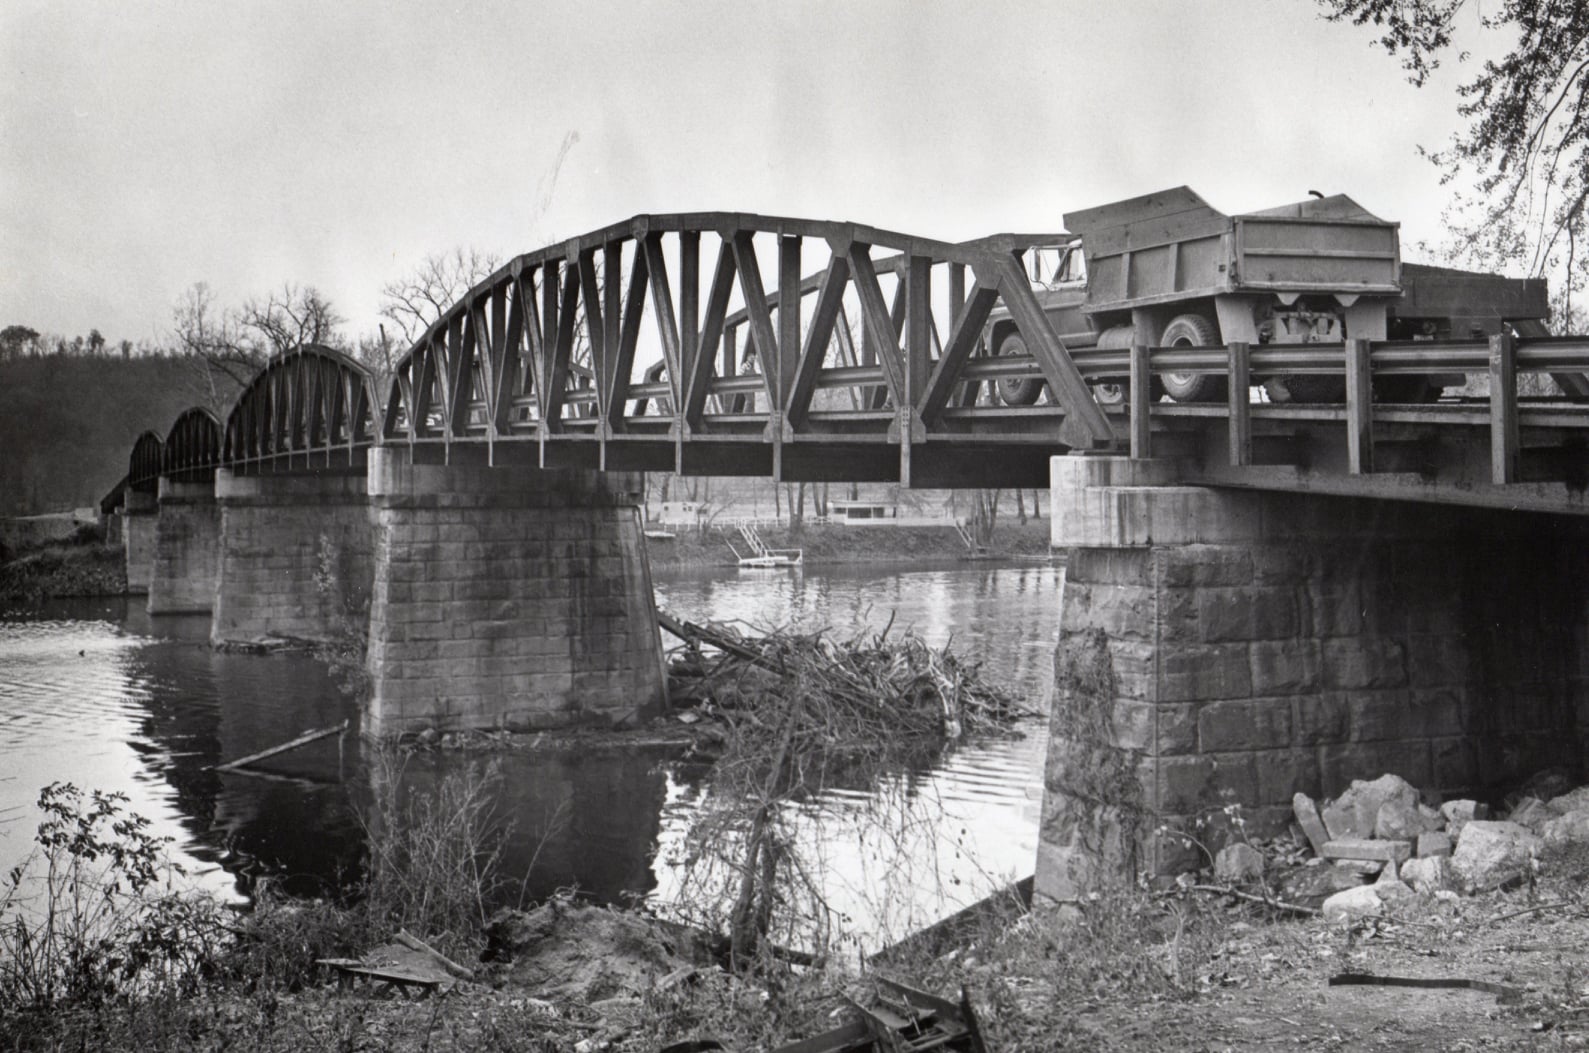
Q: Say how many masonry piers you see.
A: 5